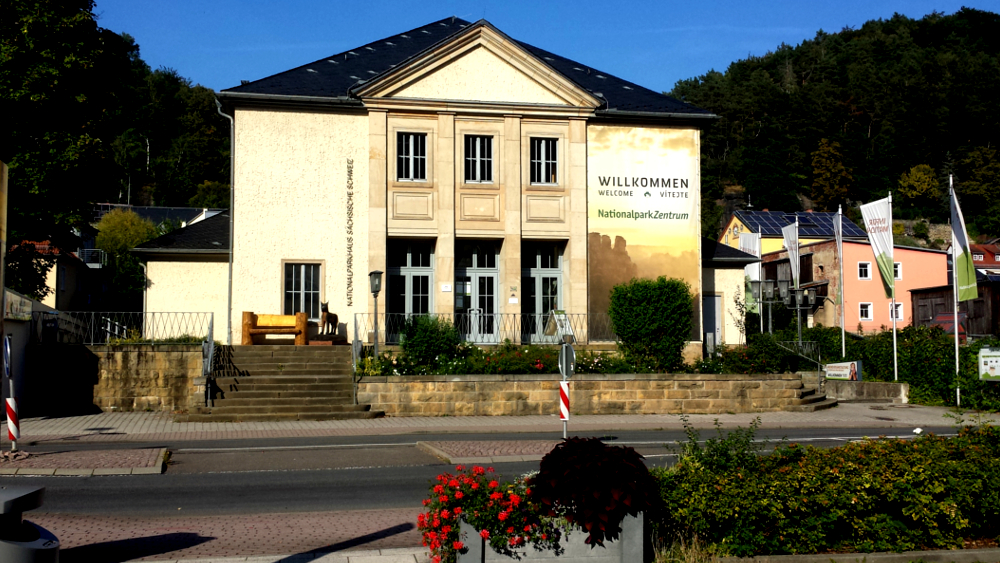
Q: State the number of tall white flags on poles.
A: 5